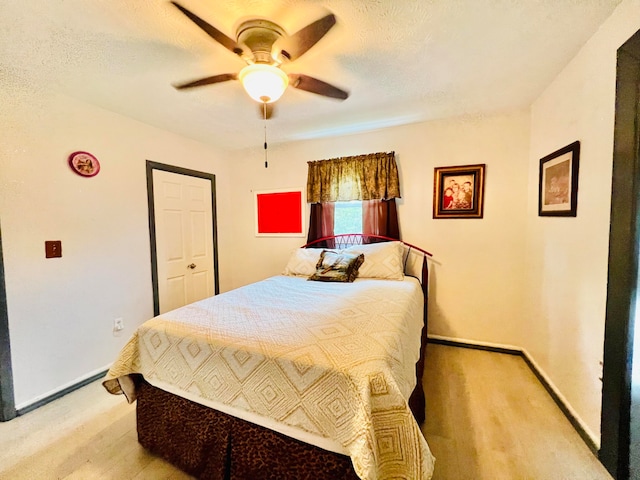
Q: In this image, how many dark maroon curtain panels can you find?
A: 2